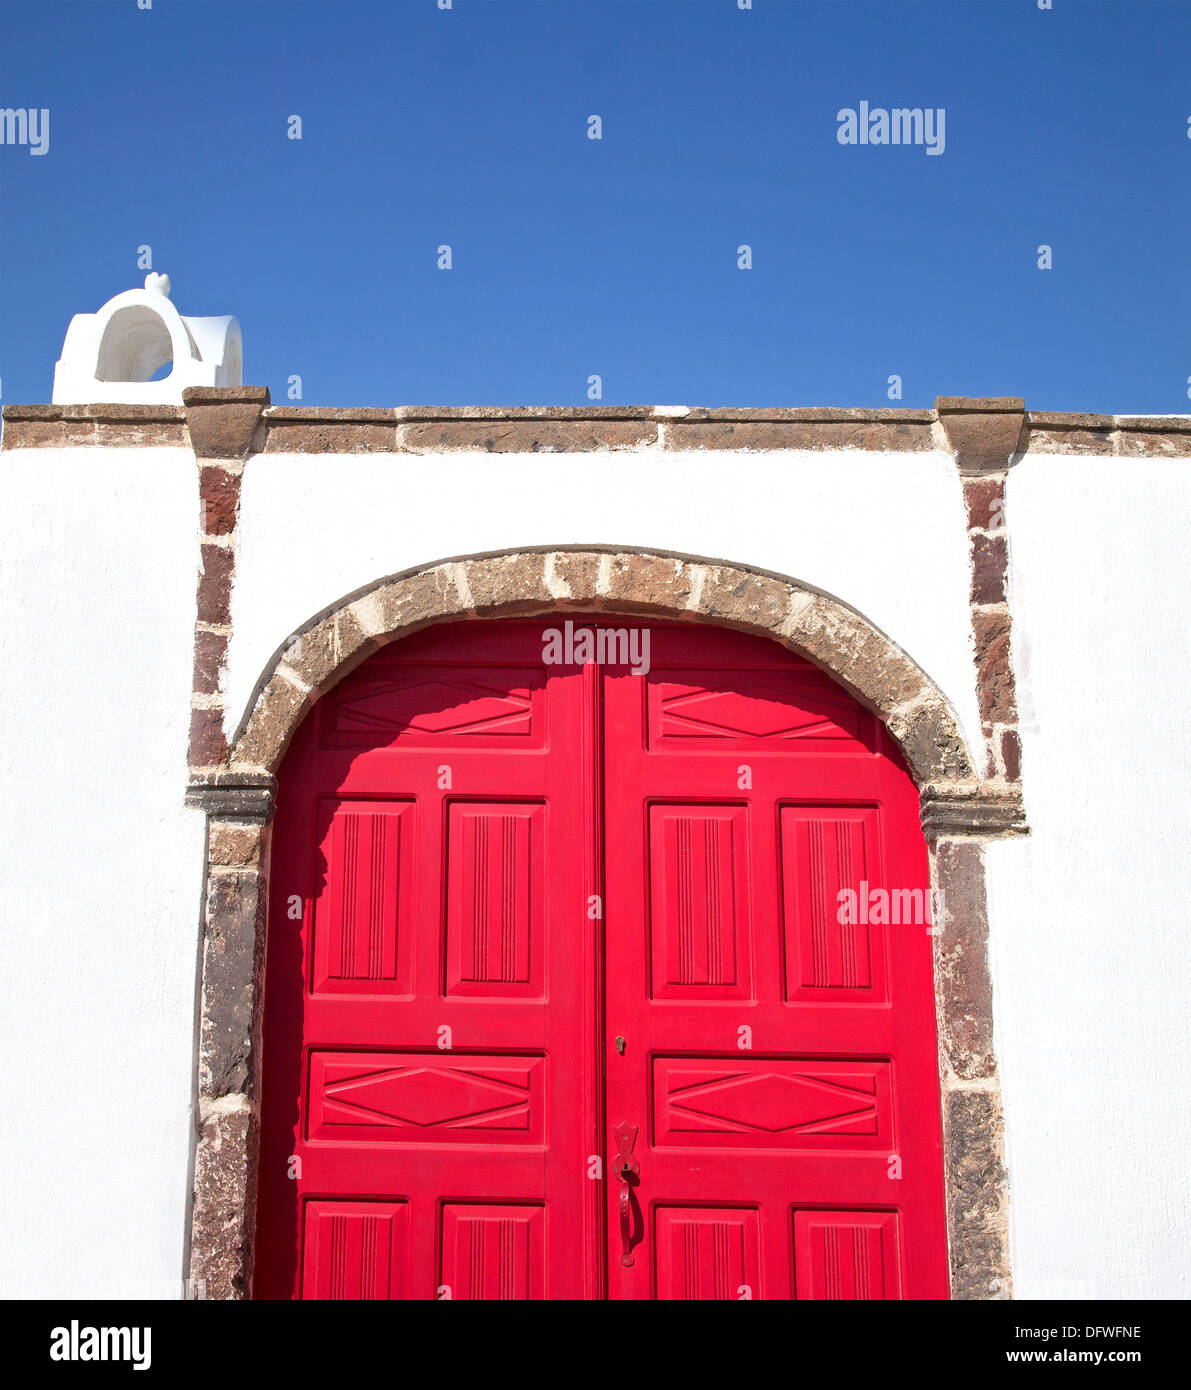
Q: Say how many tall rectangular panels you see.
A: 8